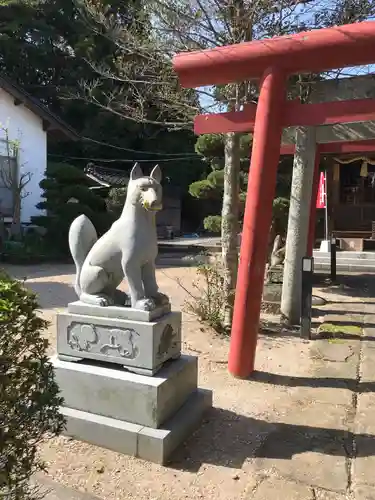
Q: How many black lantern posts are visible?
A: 2